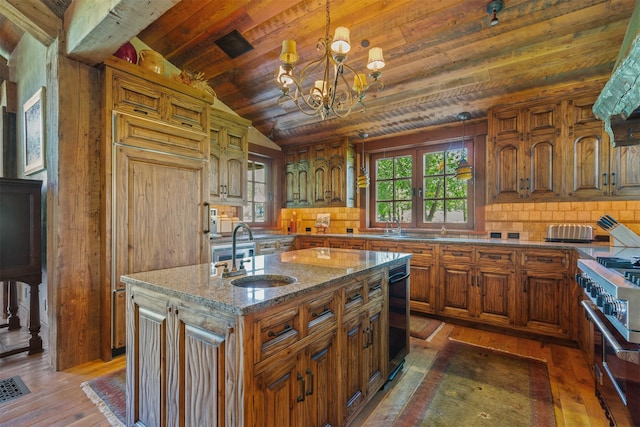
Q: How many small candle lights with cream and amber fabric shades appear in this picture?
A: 6